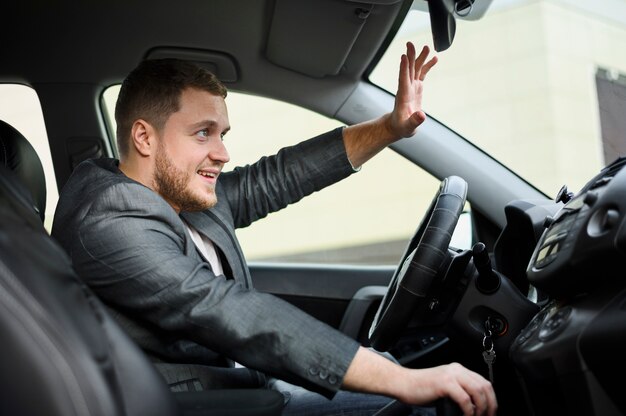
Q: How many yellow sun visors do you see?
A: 0